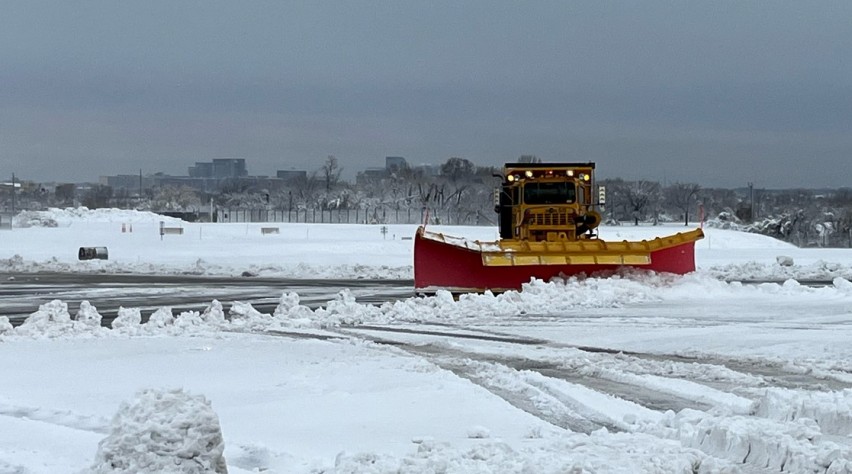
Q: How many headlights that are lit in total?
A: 4